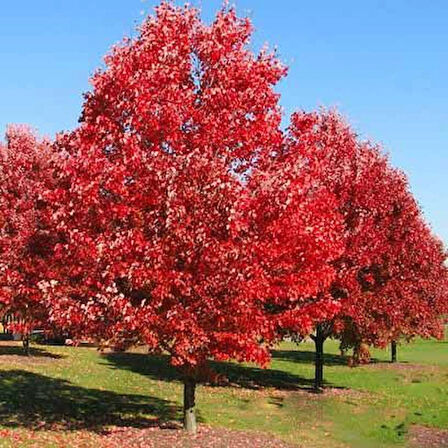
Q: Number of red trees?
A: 4